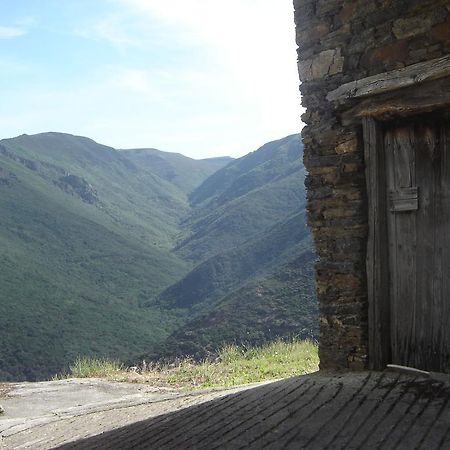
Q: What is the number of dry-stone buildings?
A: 1